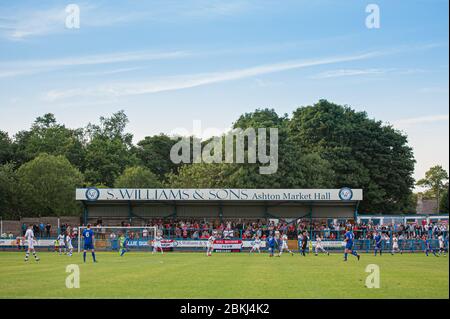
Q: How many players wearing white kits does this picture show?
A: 10